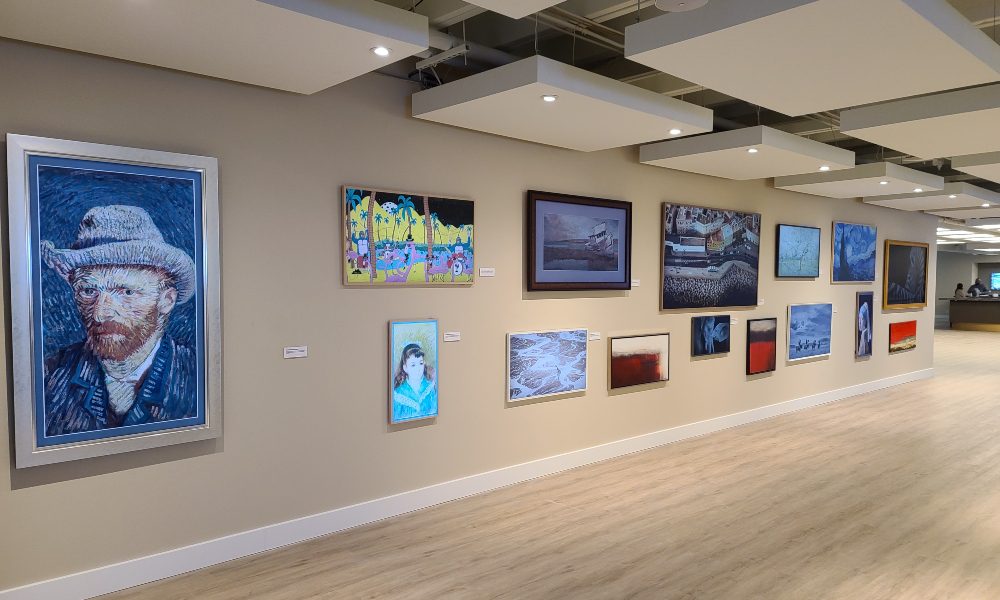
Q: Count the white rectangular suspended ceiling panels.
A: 10